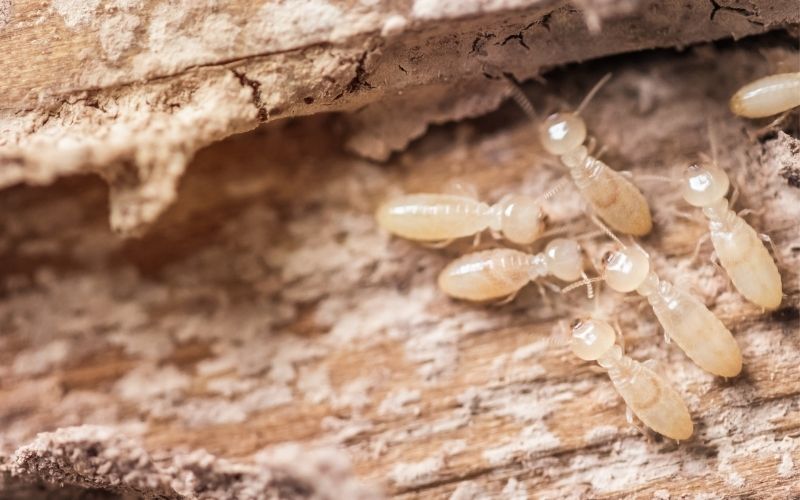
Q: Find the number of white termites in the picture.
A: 7